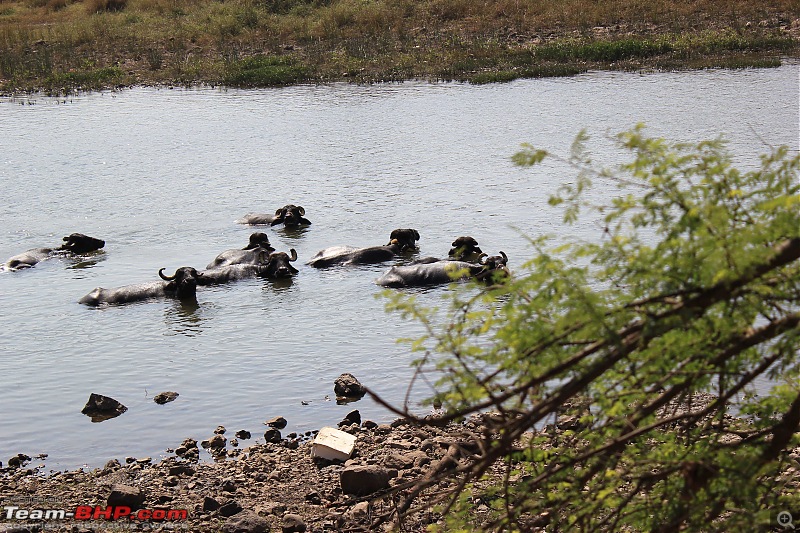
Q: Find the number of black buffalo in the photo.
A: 8